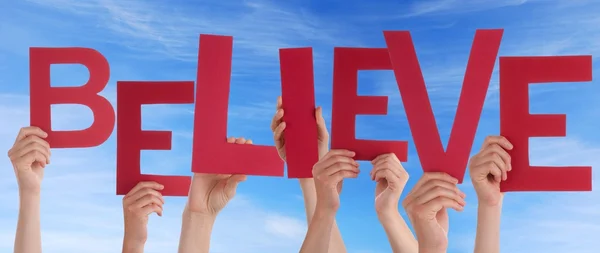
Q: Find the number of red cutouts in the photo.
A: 7